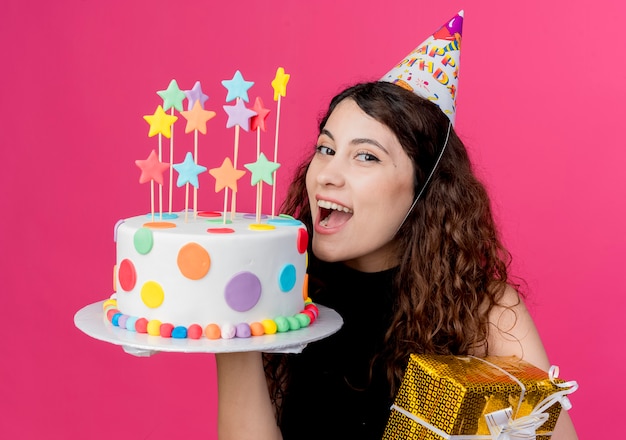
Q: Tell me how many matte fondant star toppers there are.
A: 12